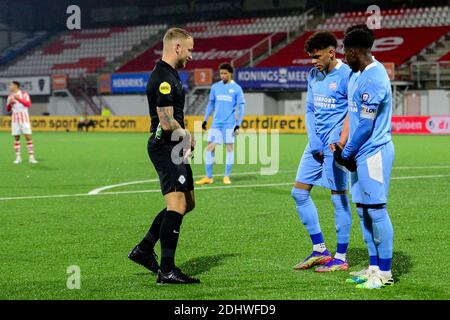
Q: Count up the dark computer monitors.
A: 0